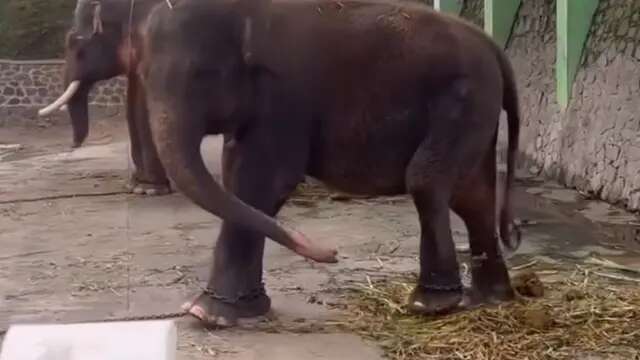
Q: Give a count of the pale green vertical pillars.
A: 3